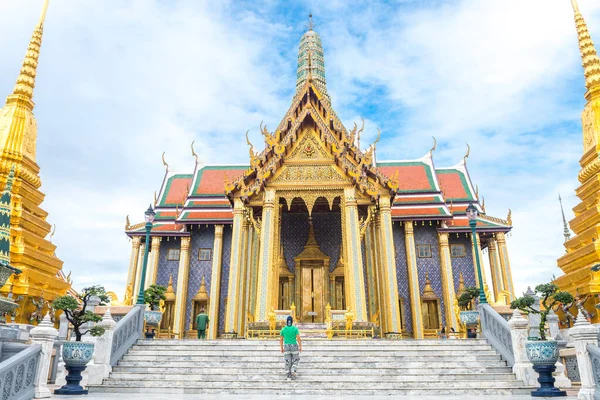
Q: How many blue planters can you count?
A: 4